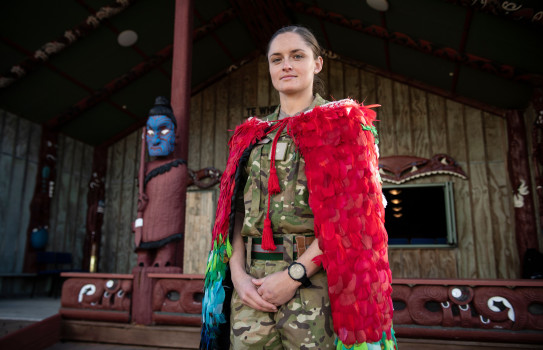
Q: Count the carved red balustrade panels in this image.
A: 3